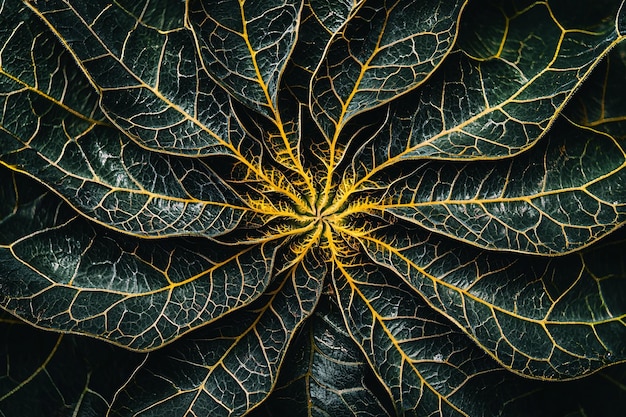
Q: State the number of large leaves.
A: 10